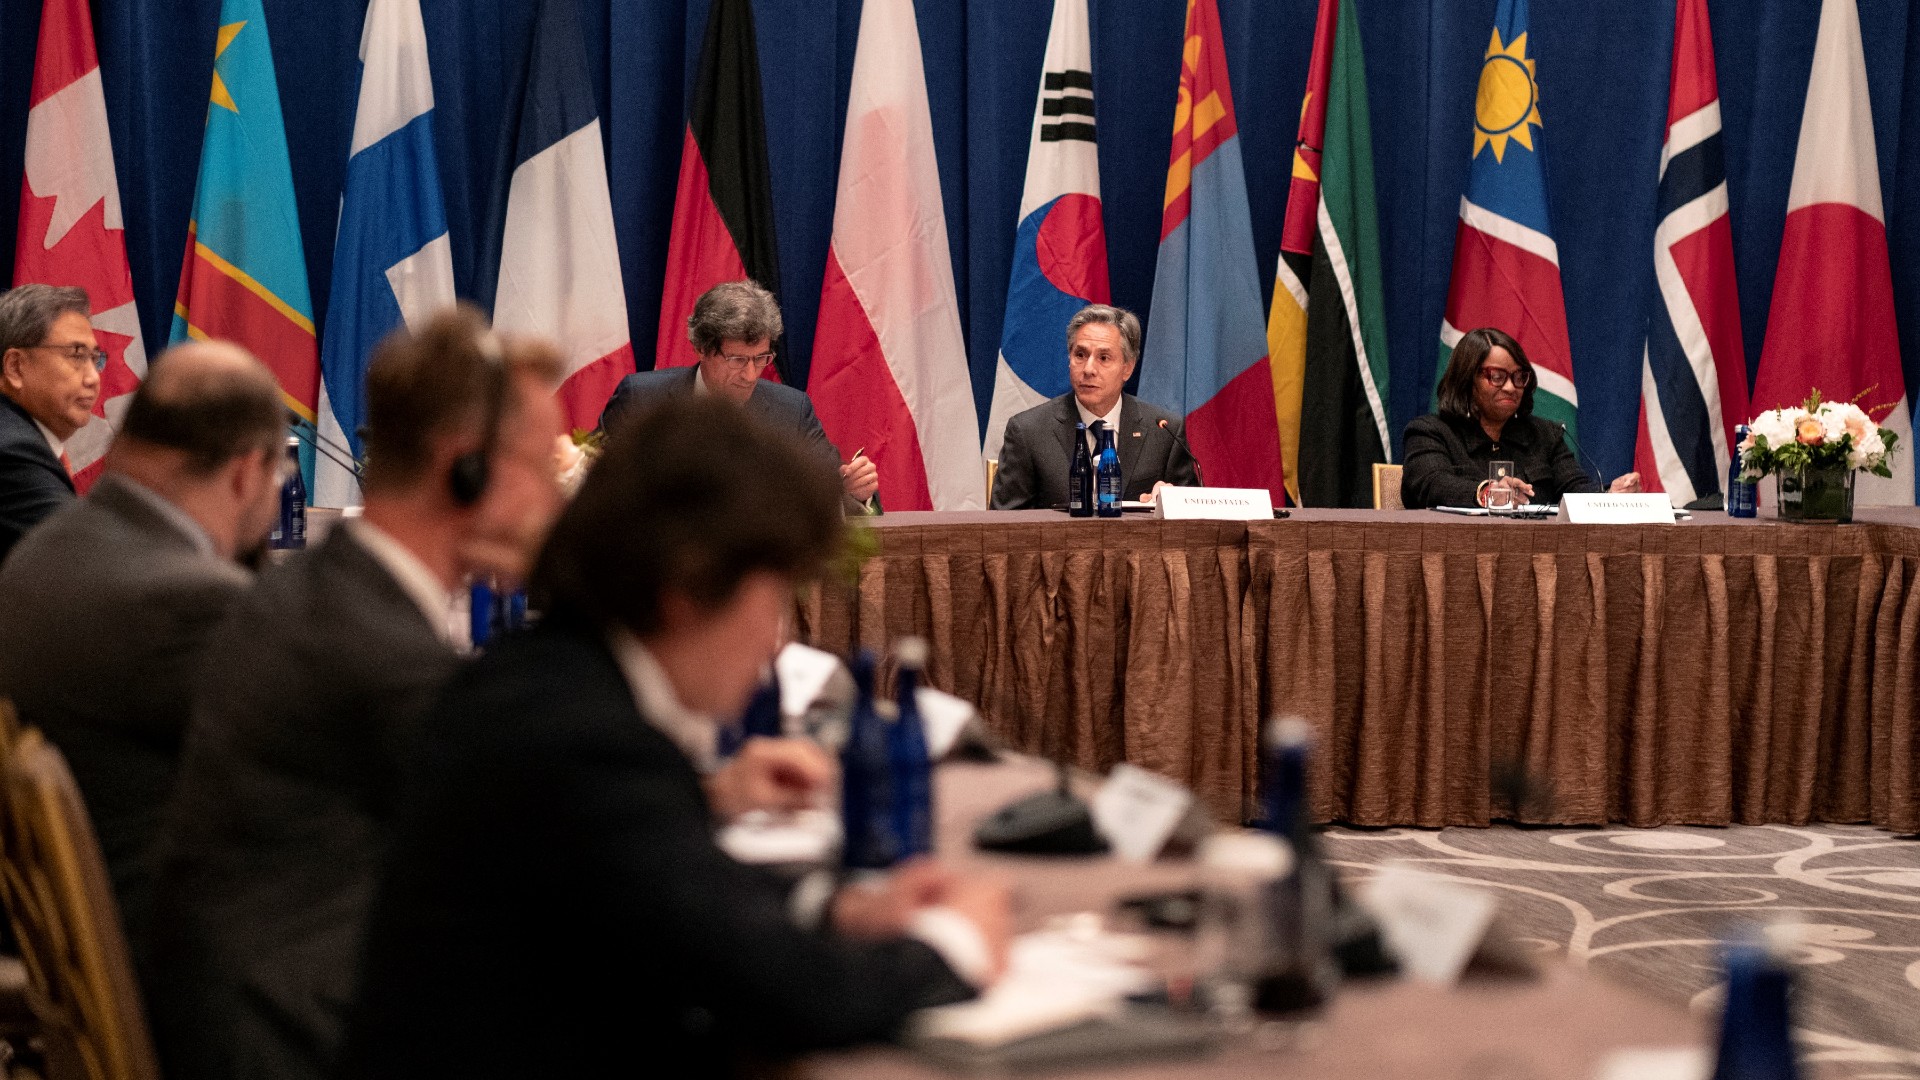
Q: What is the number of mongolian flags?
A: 1